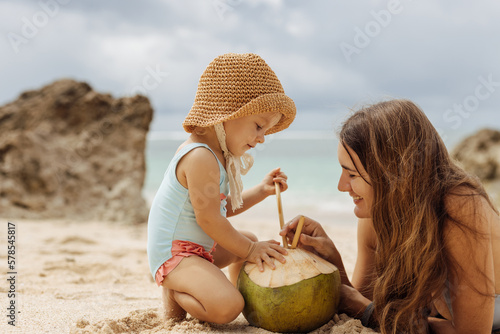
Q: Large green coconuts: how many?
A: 1